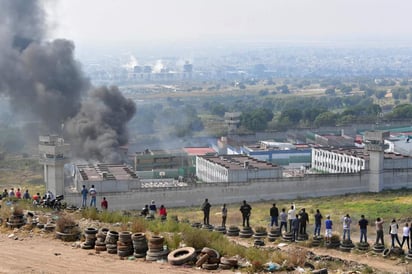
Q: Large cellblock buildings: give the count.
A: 3